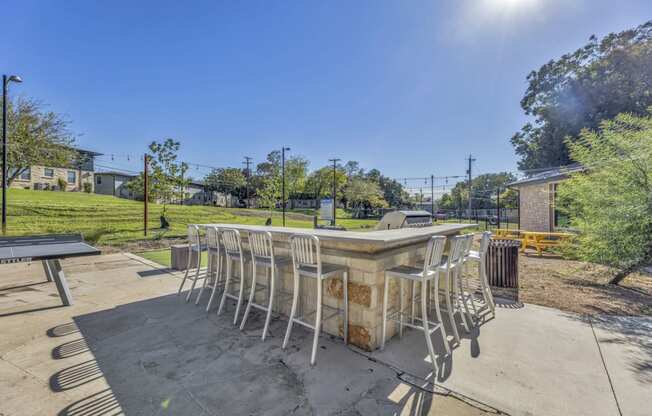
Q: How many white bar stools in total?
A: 9